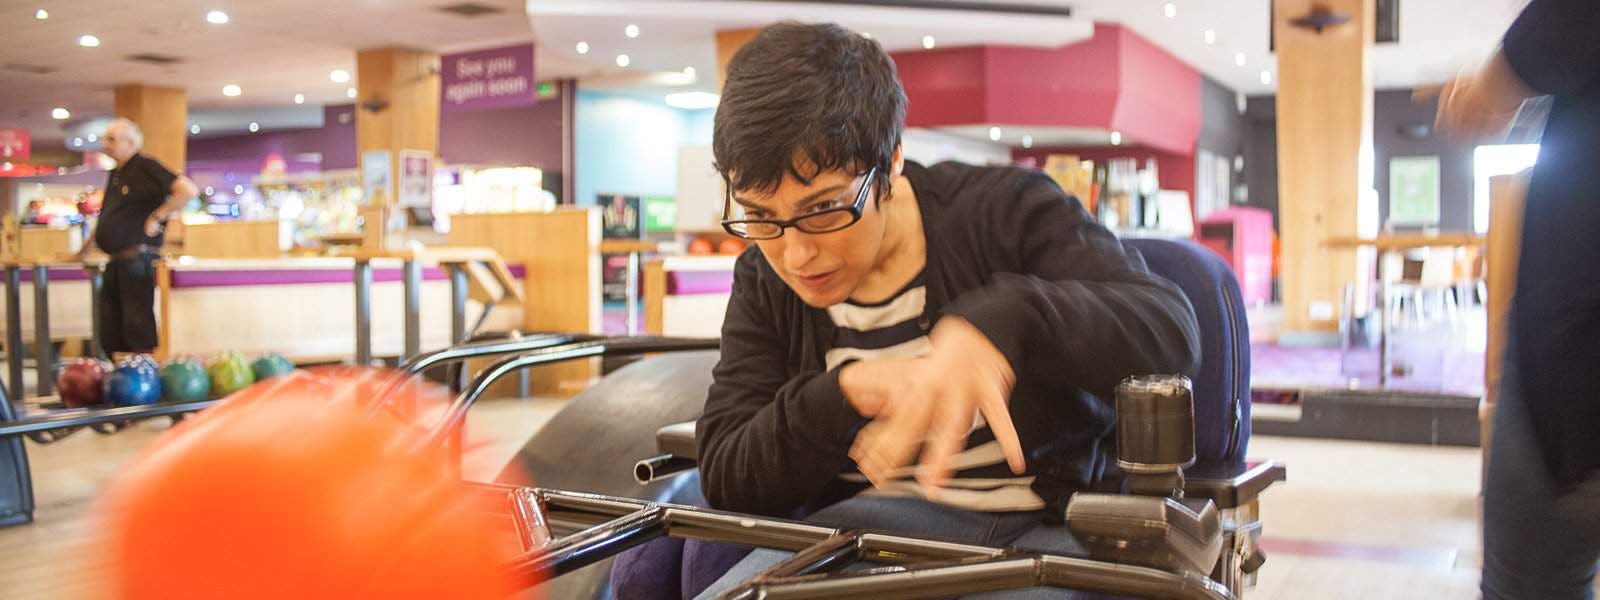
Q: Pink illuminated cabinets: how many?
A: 1